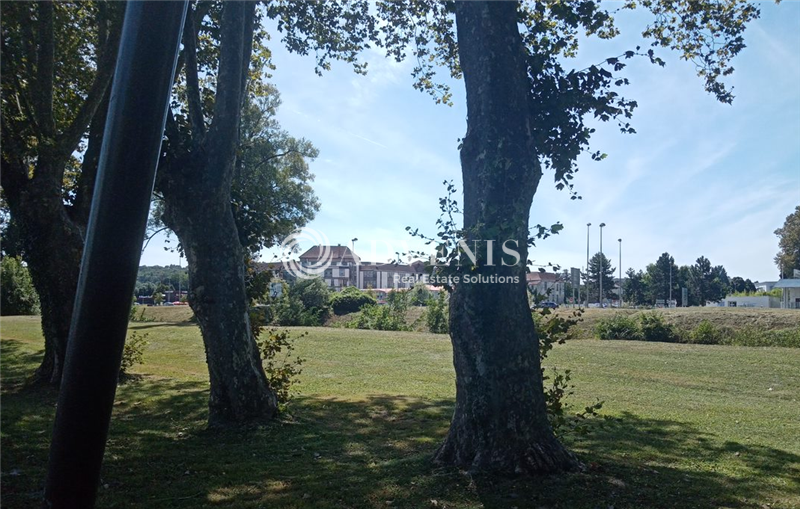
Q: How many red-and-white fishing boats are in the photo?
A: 0